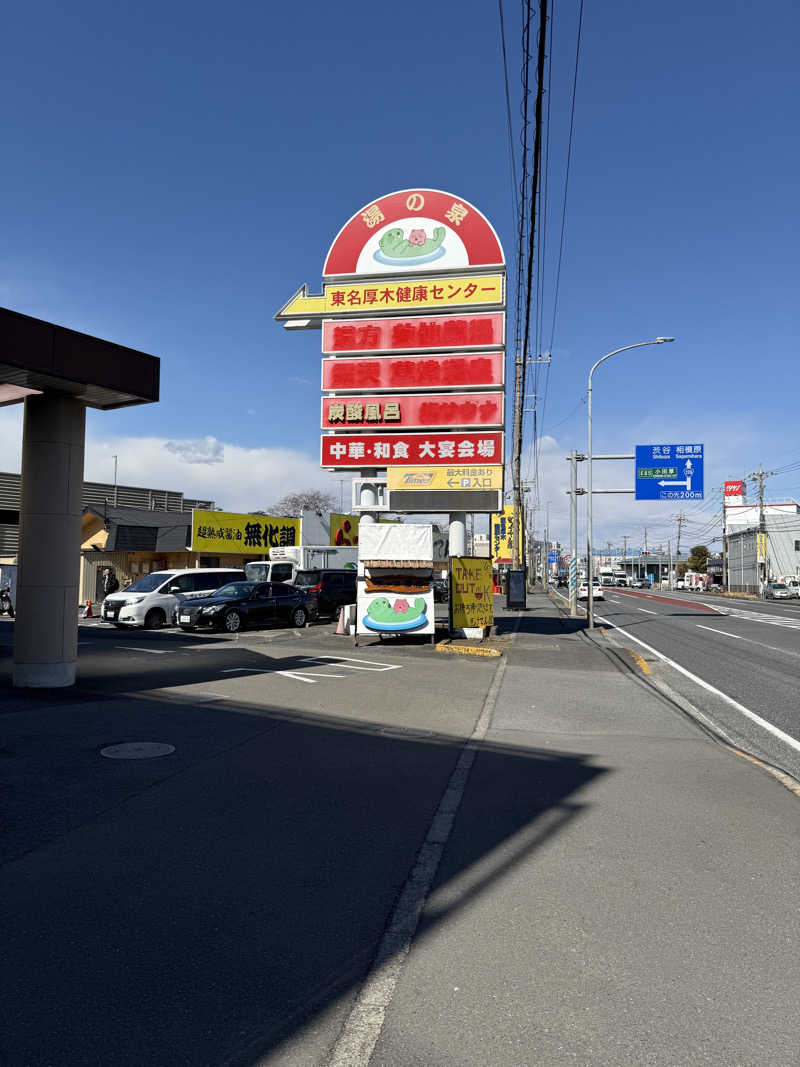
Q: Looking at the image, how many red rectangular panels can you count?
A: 4